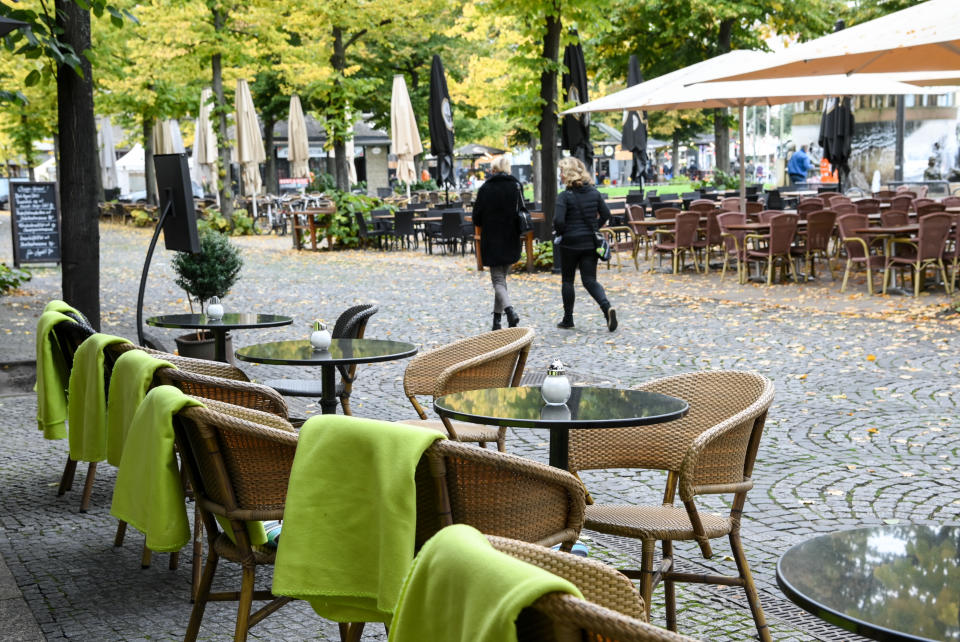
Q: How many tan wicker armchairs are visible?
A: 7